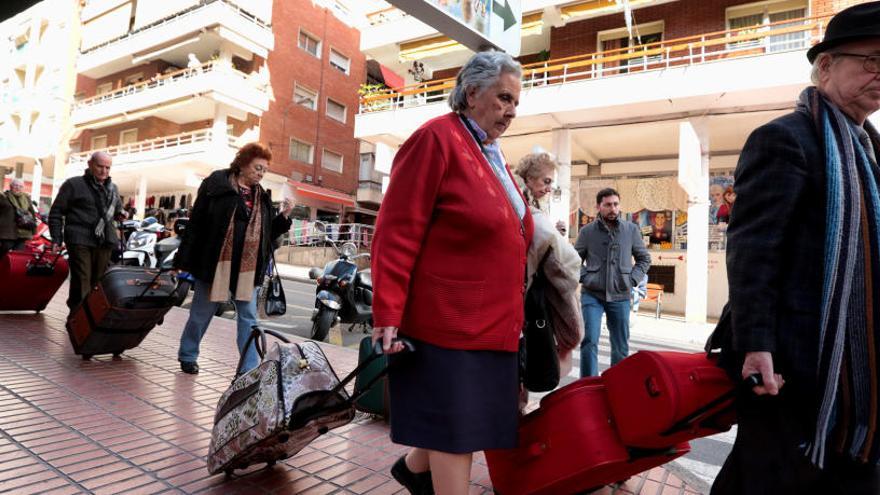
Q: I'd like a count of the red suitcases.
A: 3